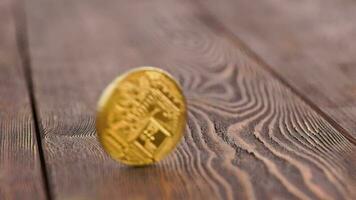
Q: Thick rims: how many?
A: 1